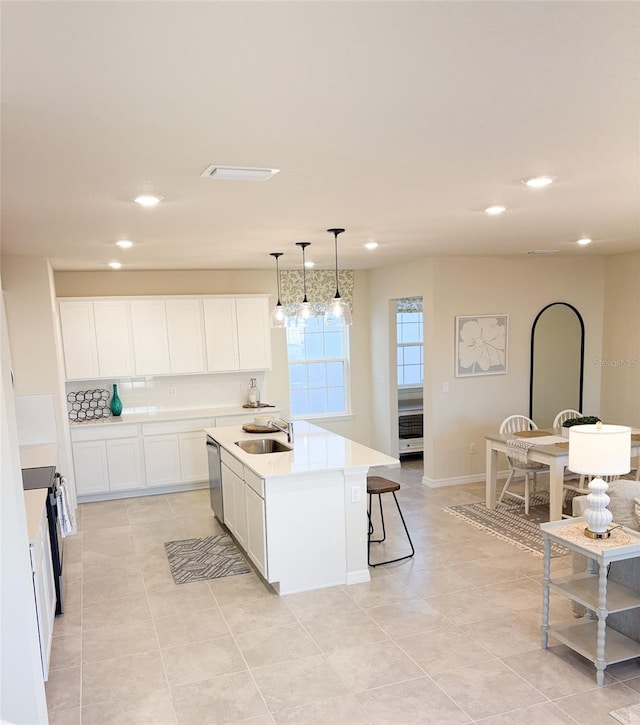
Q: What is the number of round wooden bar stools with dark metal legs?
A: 1